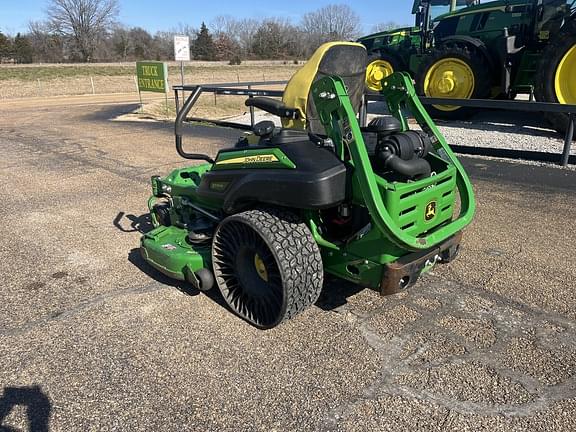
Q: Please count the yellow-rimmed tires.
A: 3